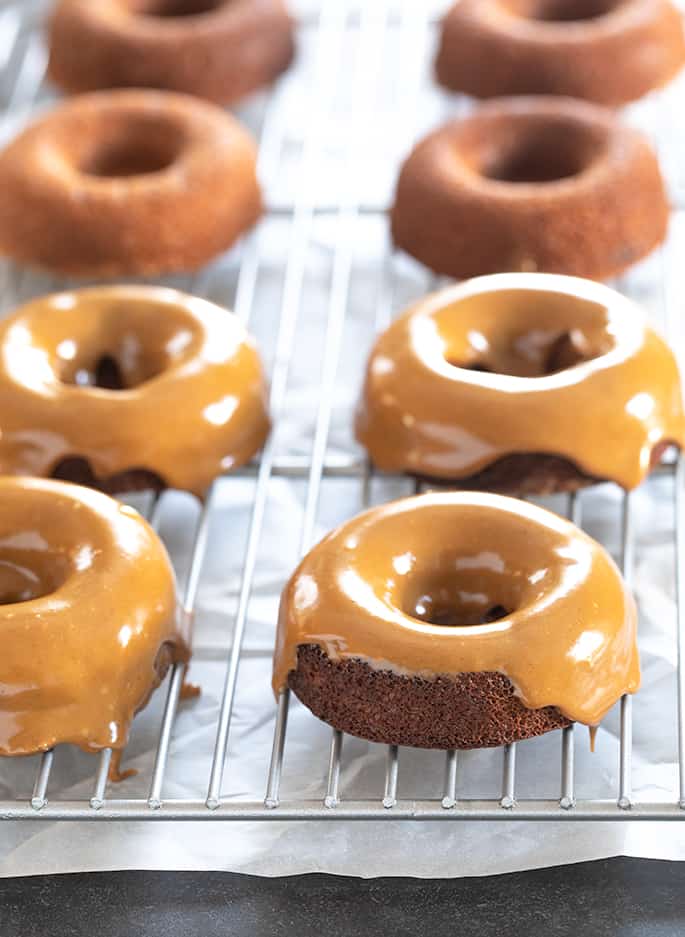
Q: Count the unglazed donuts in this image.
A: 4